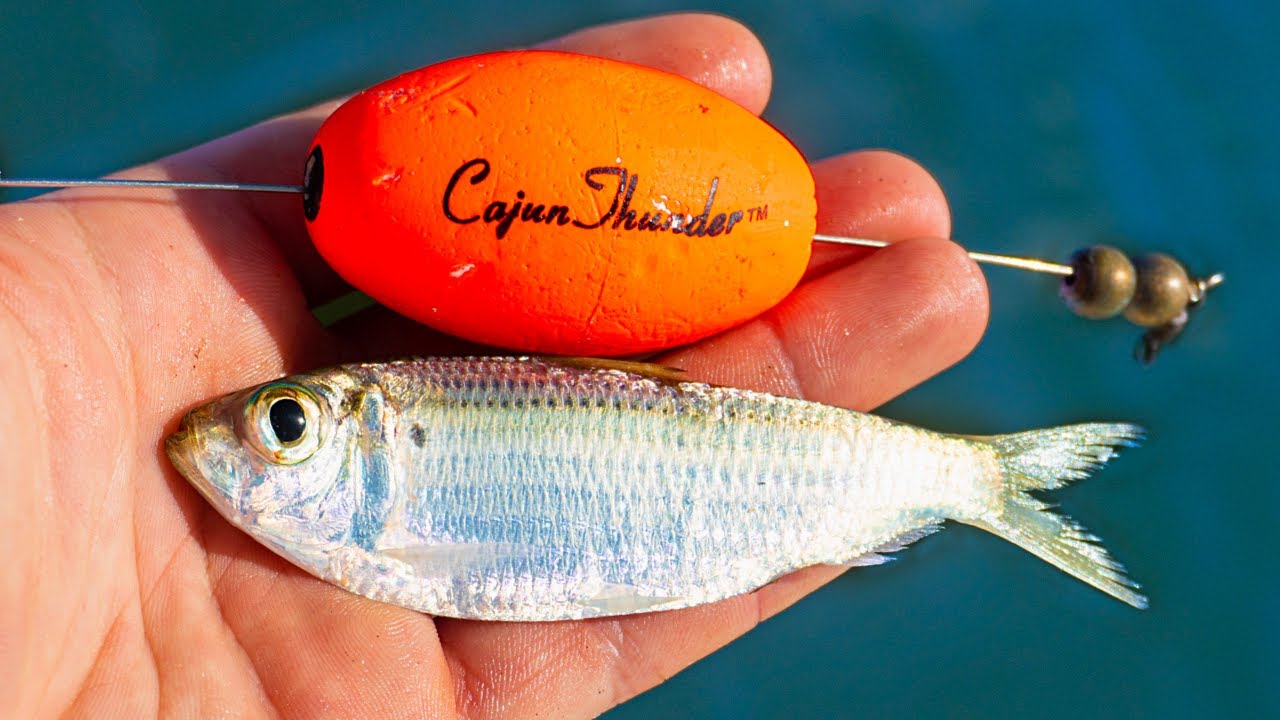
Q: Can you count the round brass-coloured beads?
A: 2